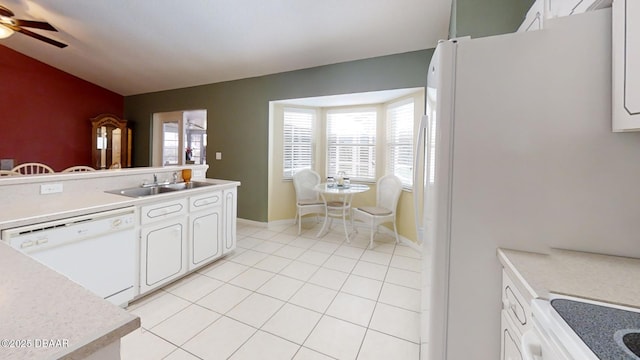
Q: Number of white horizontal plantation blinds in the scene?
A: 3